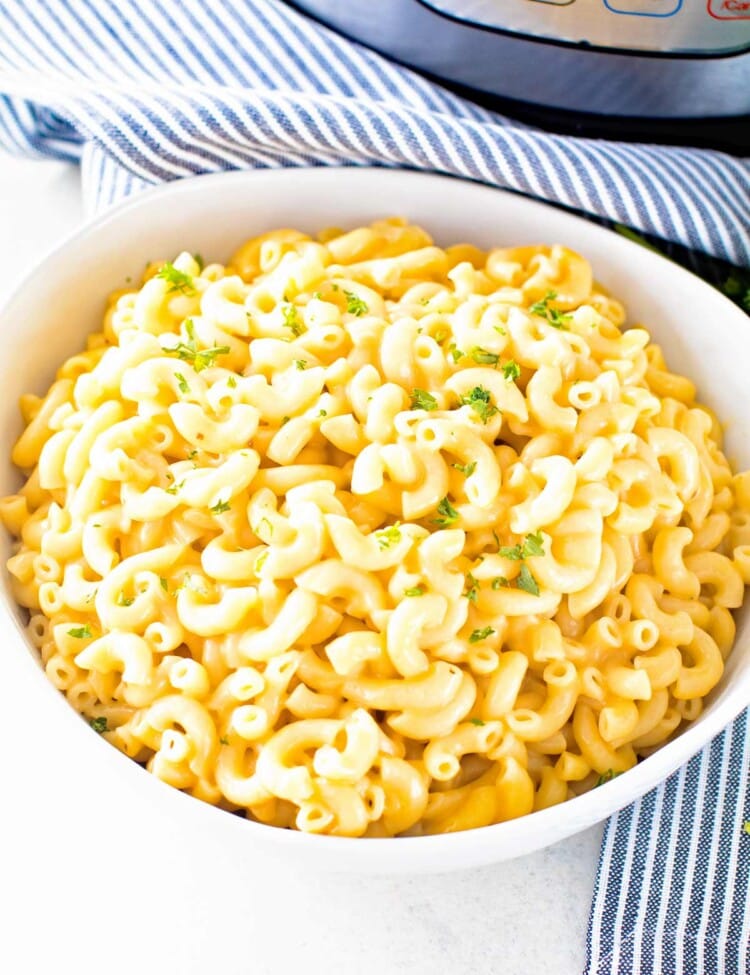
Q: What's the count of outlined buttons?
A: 3